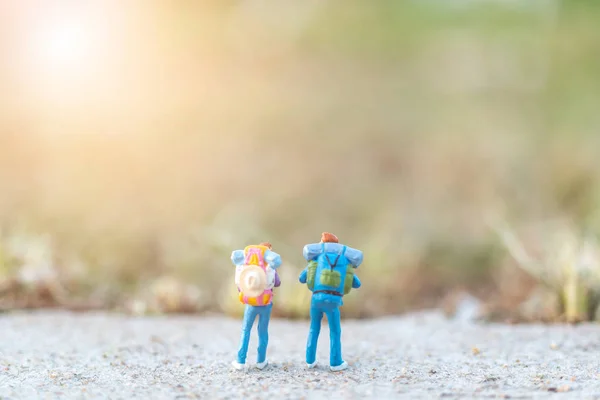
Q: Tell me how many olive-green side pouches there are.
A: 2